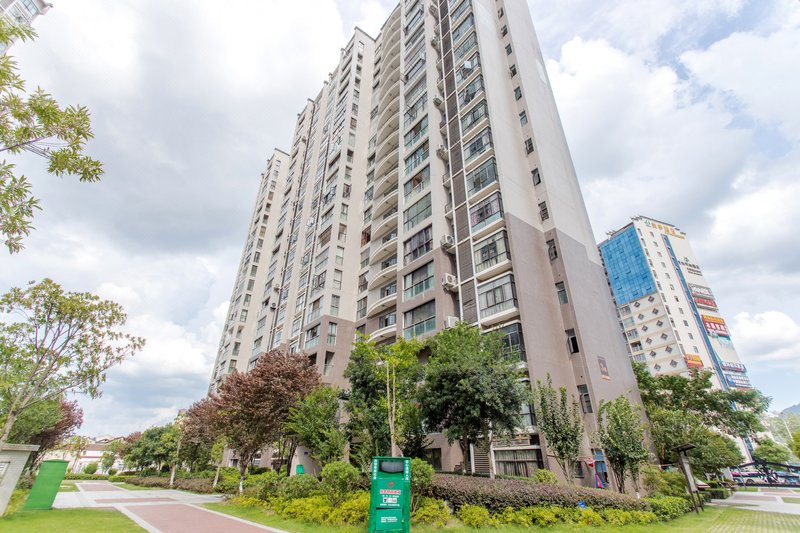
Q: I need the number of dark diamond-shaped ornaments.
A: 12